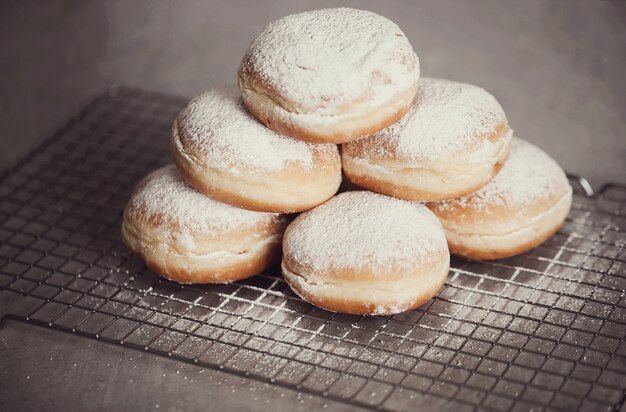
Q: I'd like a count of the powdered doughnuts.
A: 6